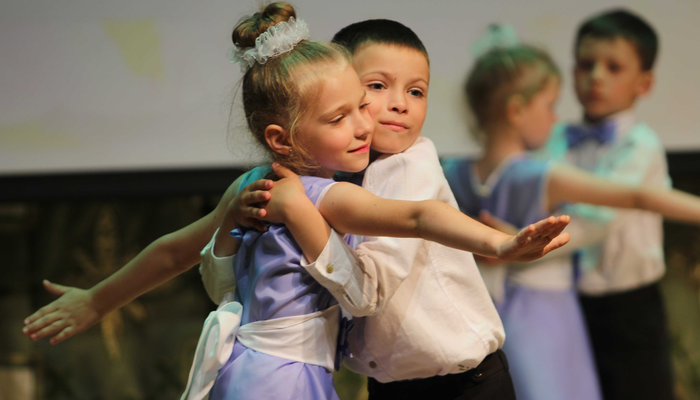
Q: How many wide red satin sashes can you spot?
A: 0